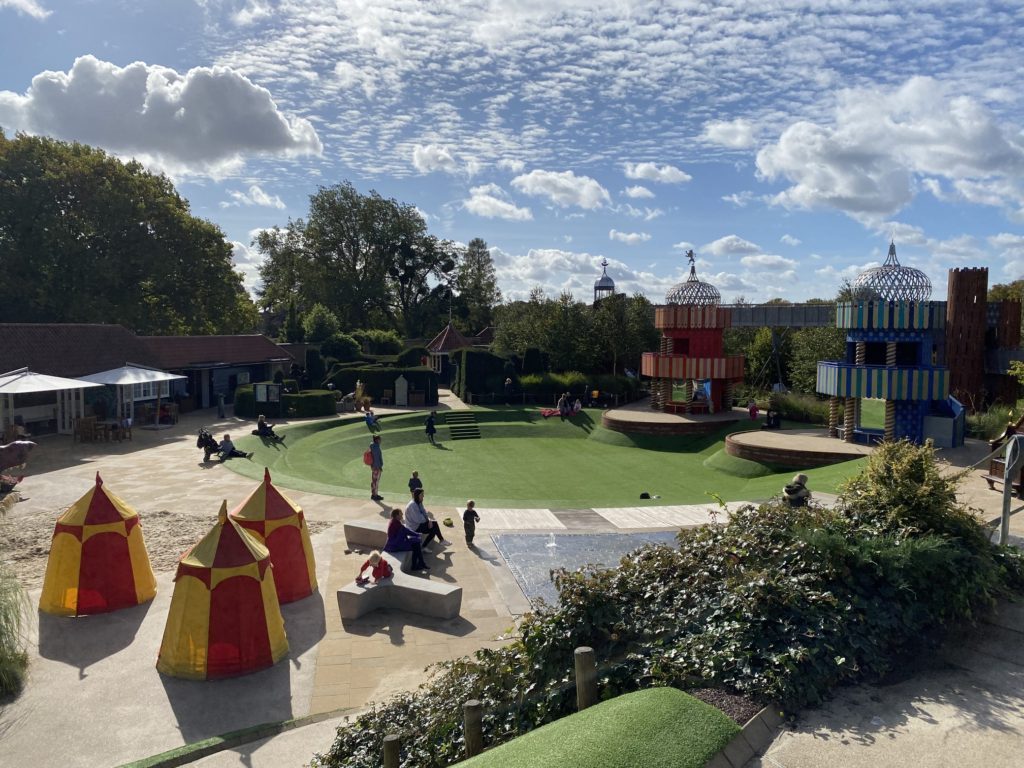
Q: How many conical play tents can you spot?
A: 3